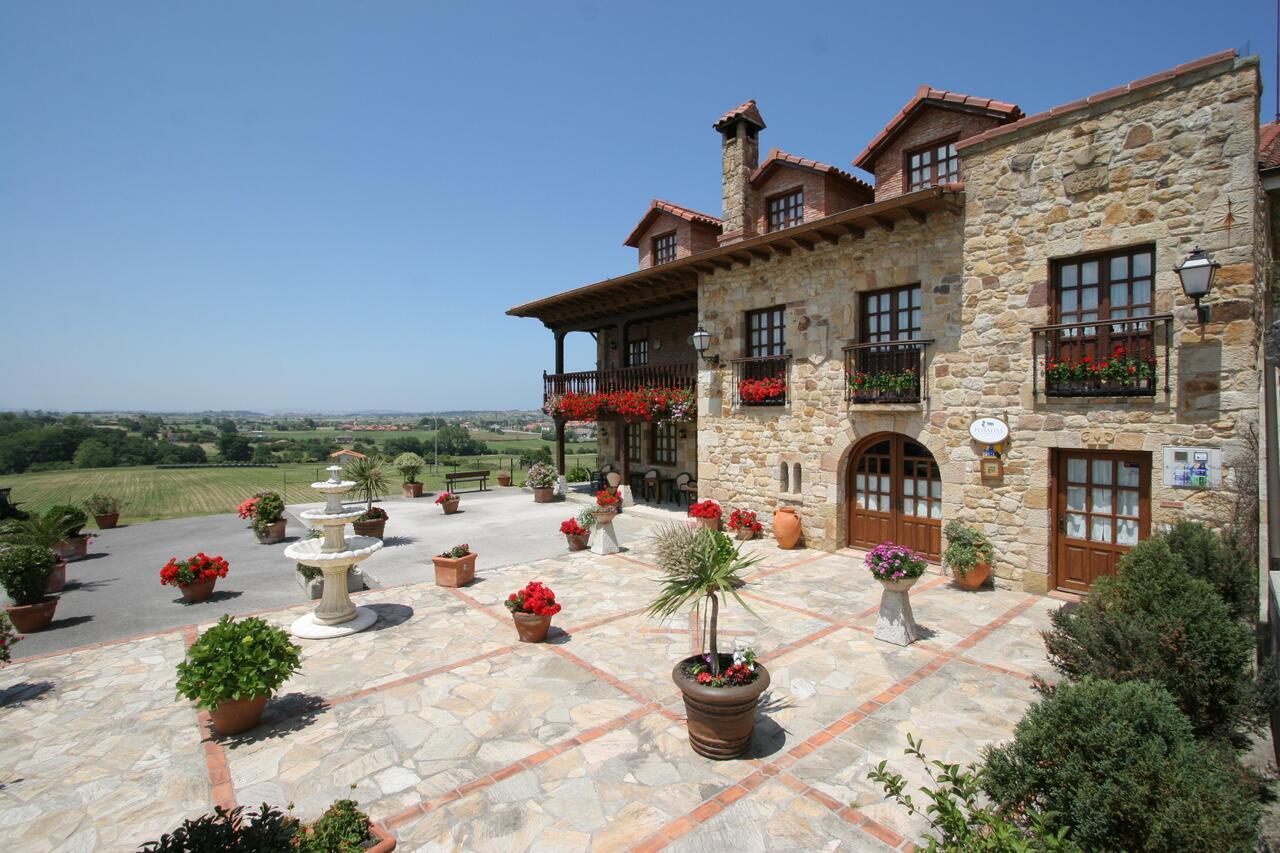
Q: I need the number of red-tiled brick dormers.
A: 3